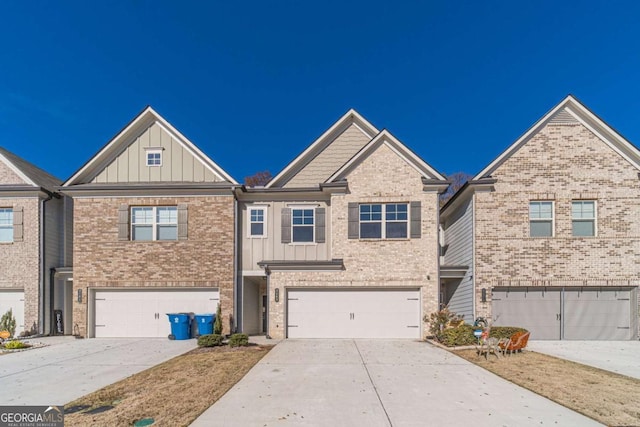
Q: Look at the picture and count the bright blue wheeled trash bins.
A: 2